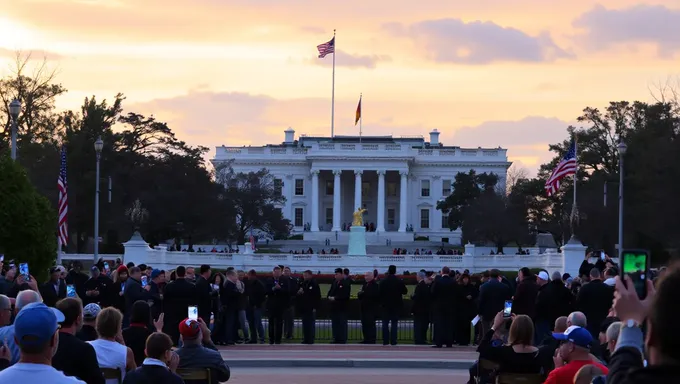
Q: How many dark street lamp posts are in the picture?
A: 3